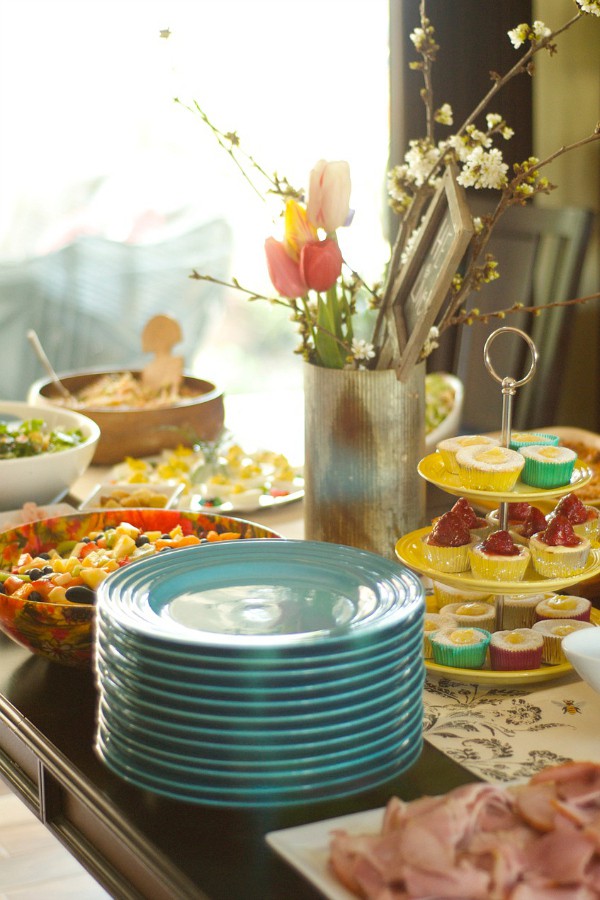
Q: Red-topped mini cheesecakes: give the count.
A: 7